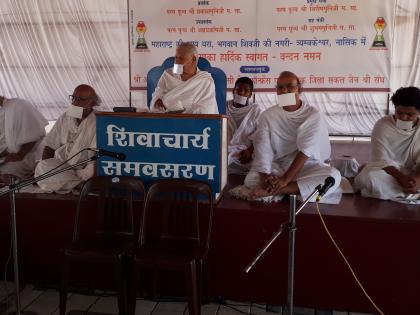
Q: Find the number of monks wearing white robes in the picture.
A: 6